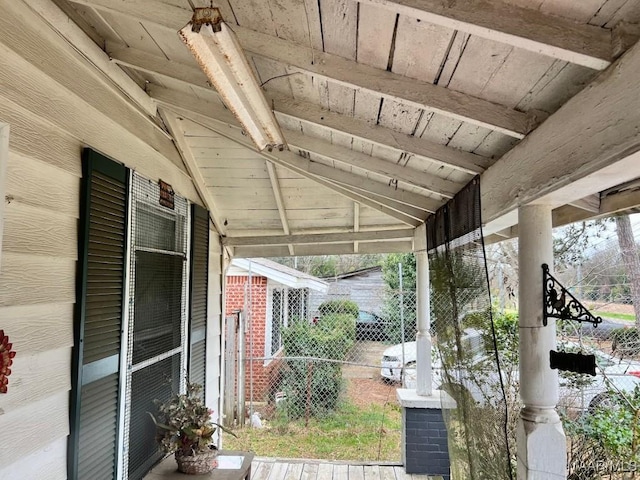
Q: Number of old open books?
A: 0